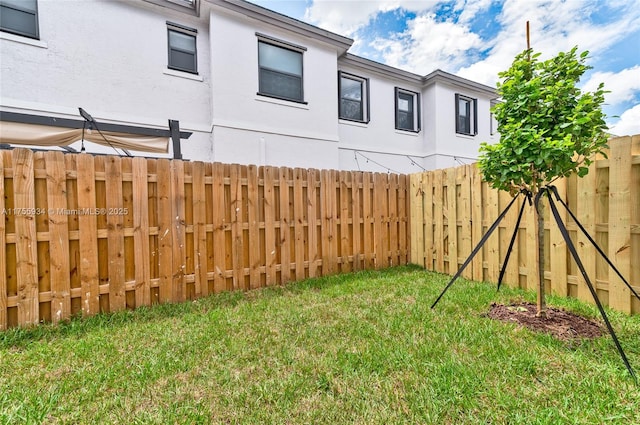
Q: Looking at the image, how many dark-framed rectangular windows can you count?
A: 6